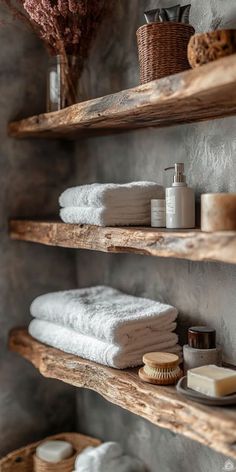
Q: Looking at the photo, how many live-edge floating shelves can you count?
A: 3